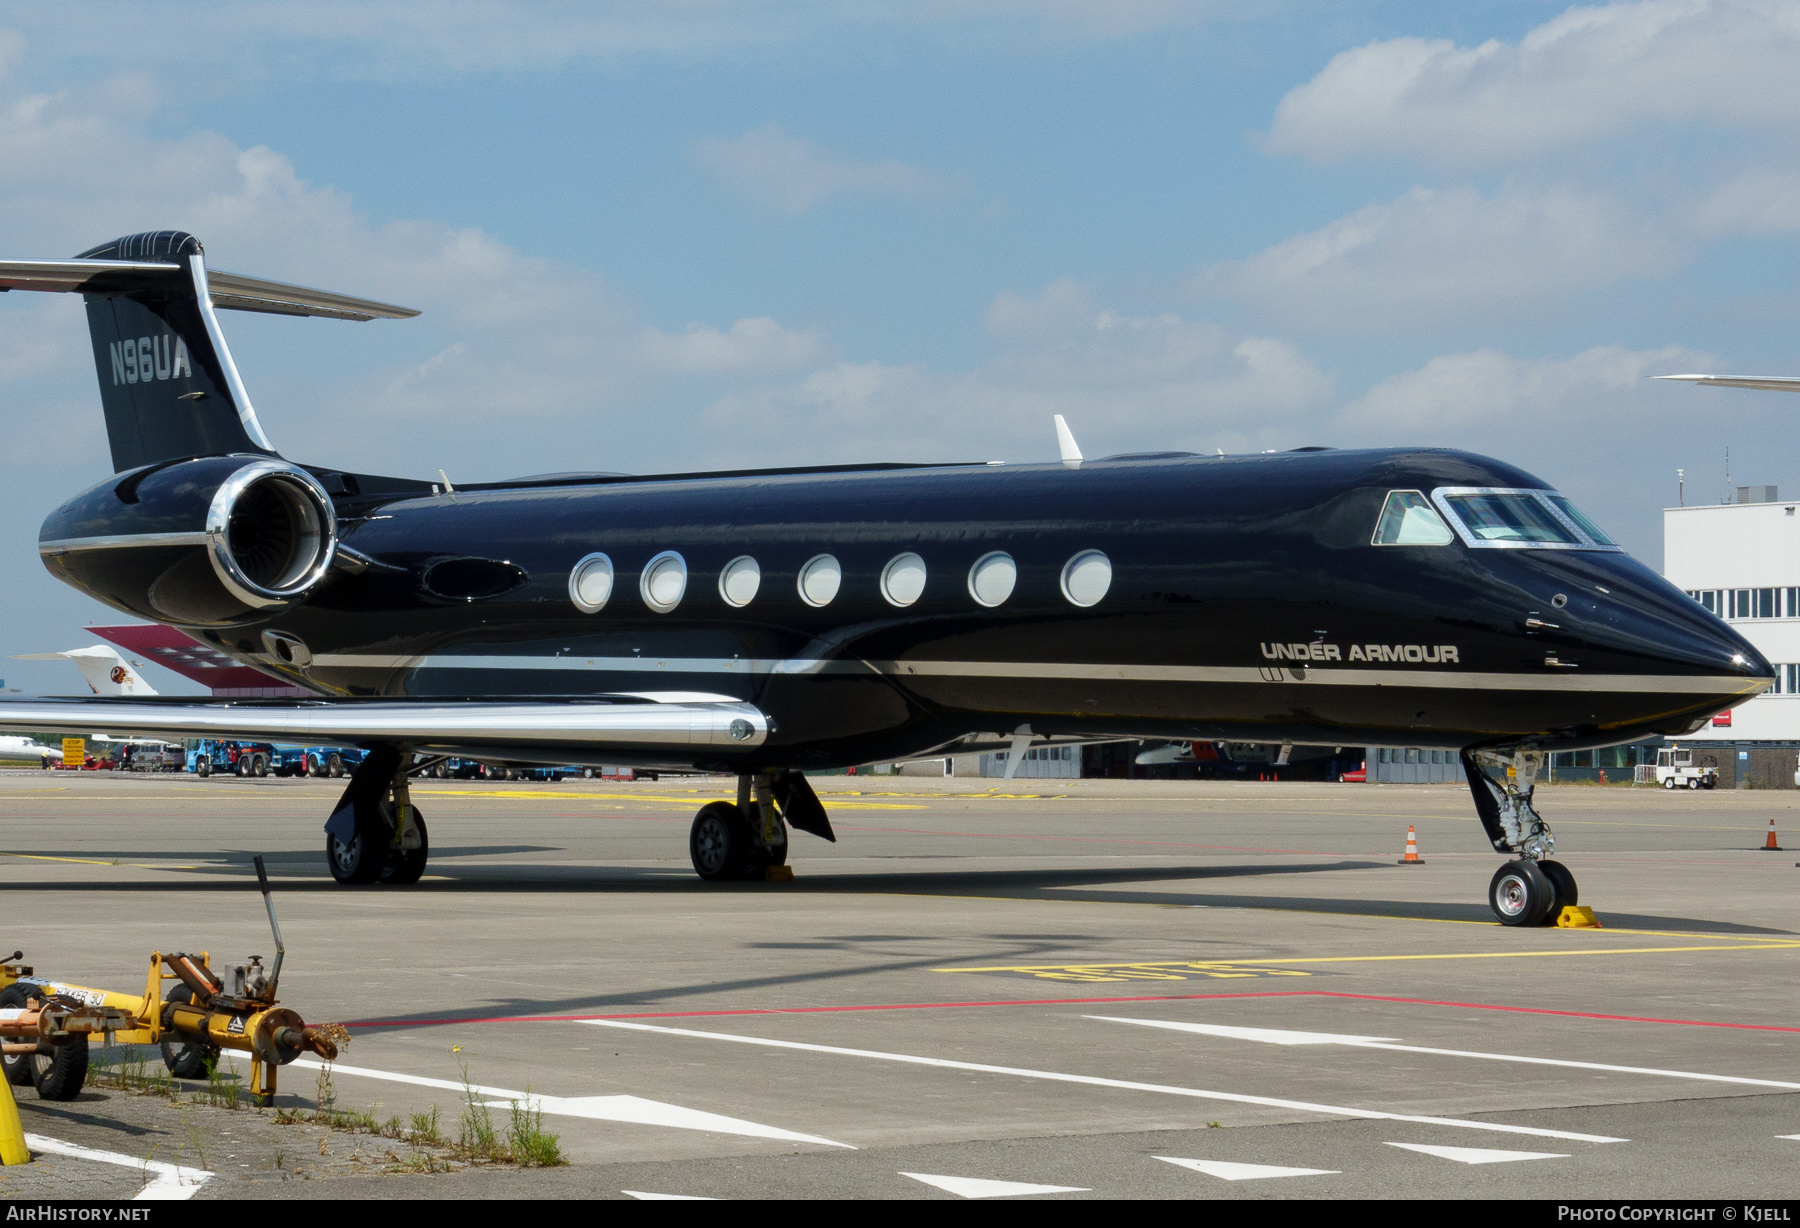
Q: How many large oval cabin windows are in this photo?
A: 7